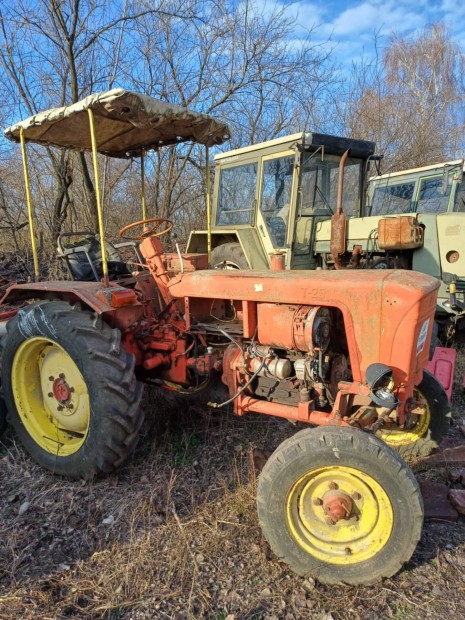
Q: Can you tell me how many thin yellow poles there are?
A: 4